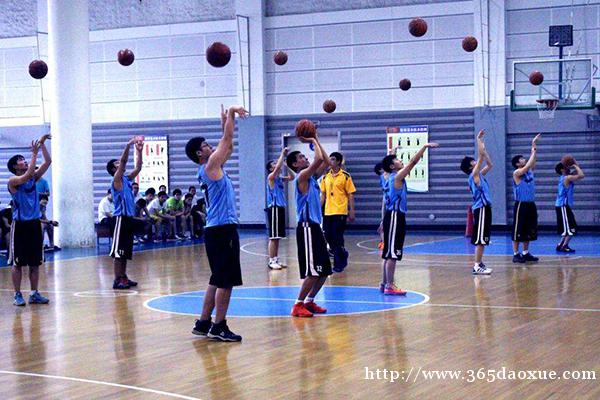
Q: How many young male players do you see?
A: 10